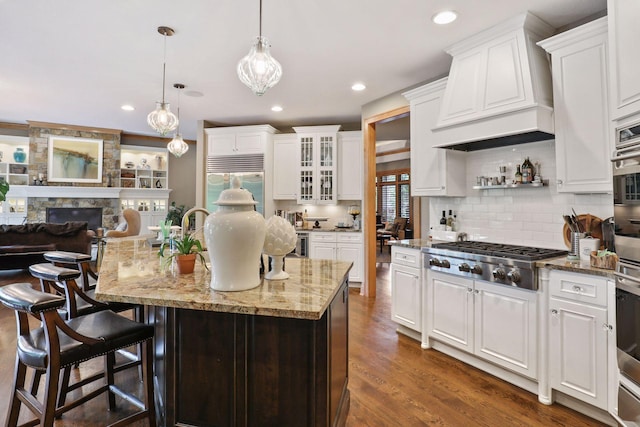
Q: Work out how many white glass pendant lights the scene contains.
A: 3